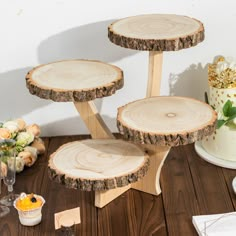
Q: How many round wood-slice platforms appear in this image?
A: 4